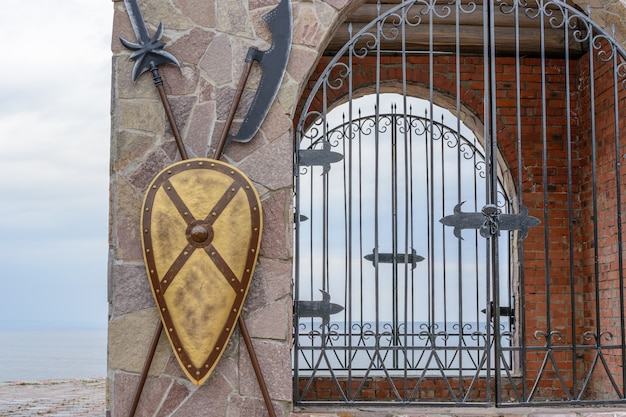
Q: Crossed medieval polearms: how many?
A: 2